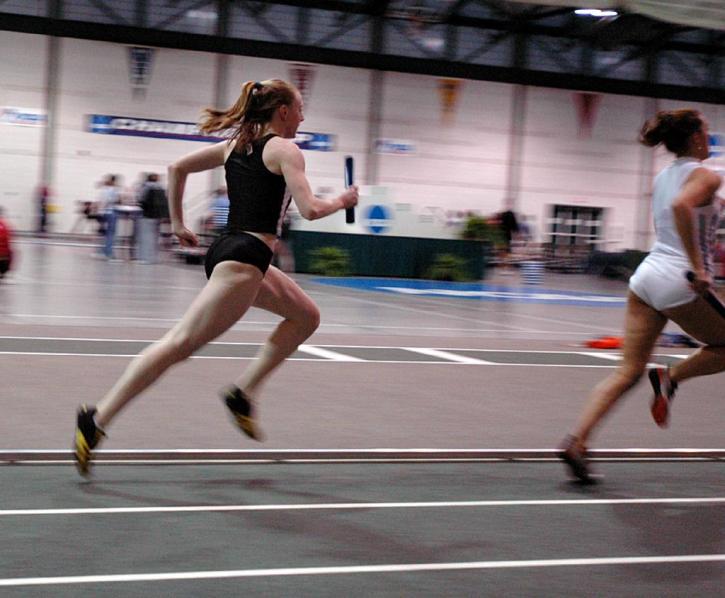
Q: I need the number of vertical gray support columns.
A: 5